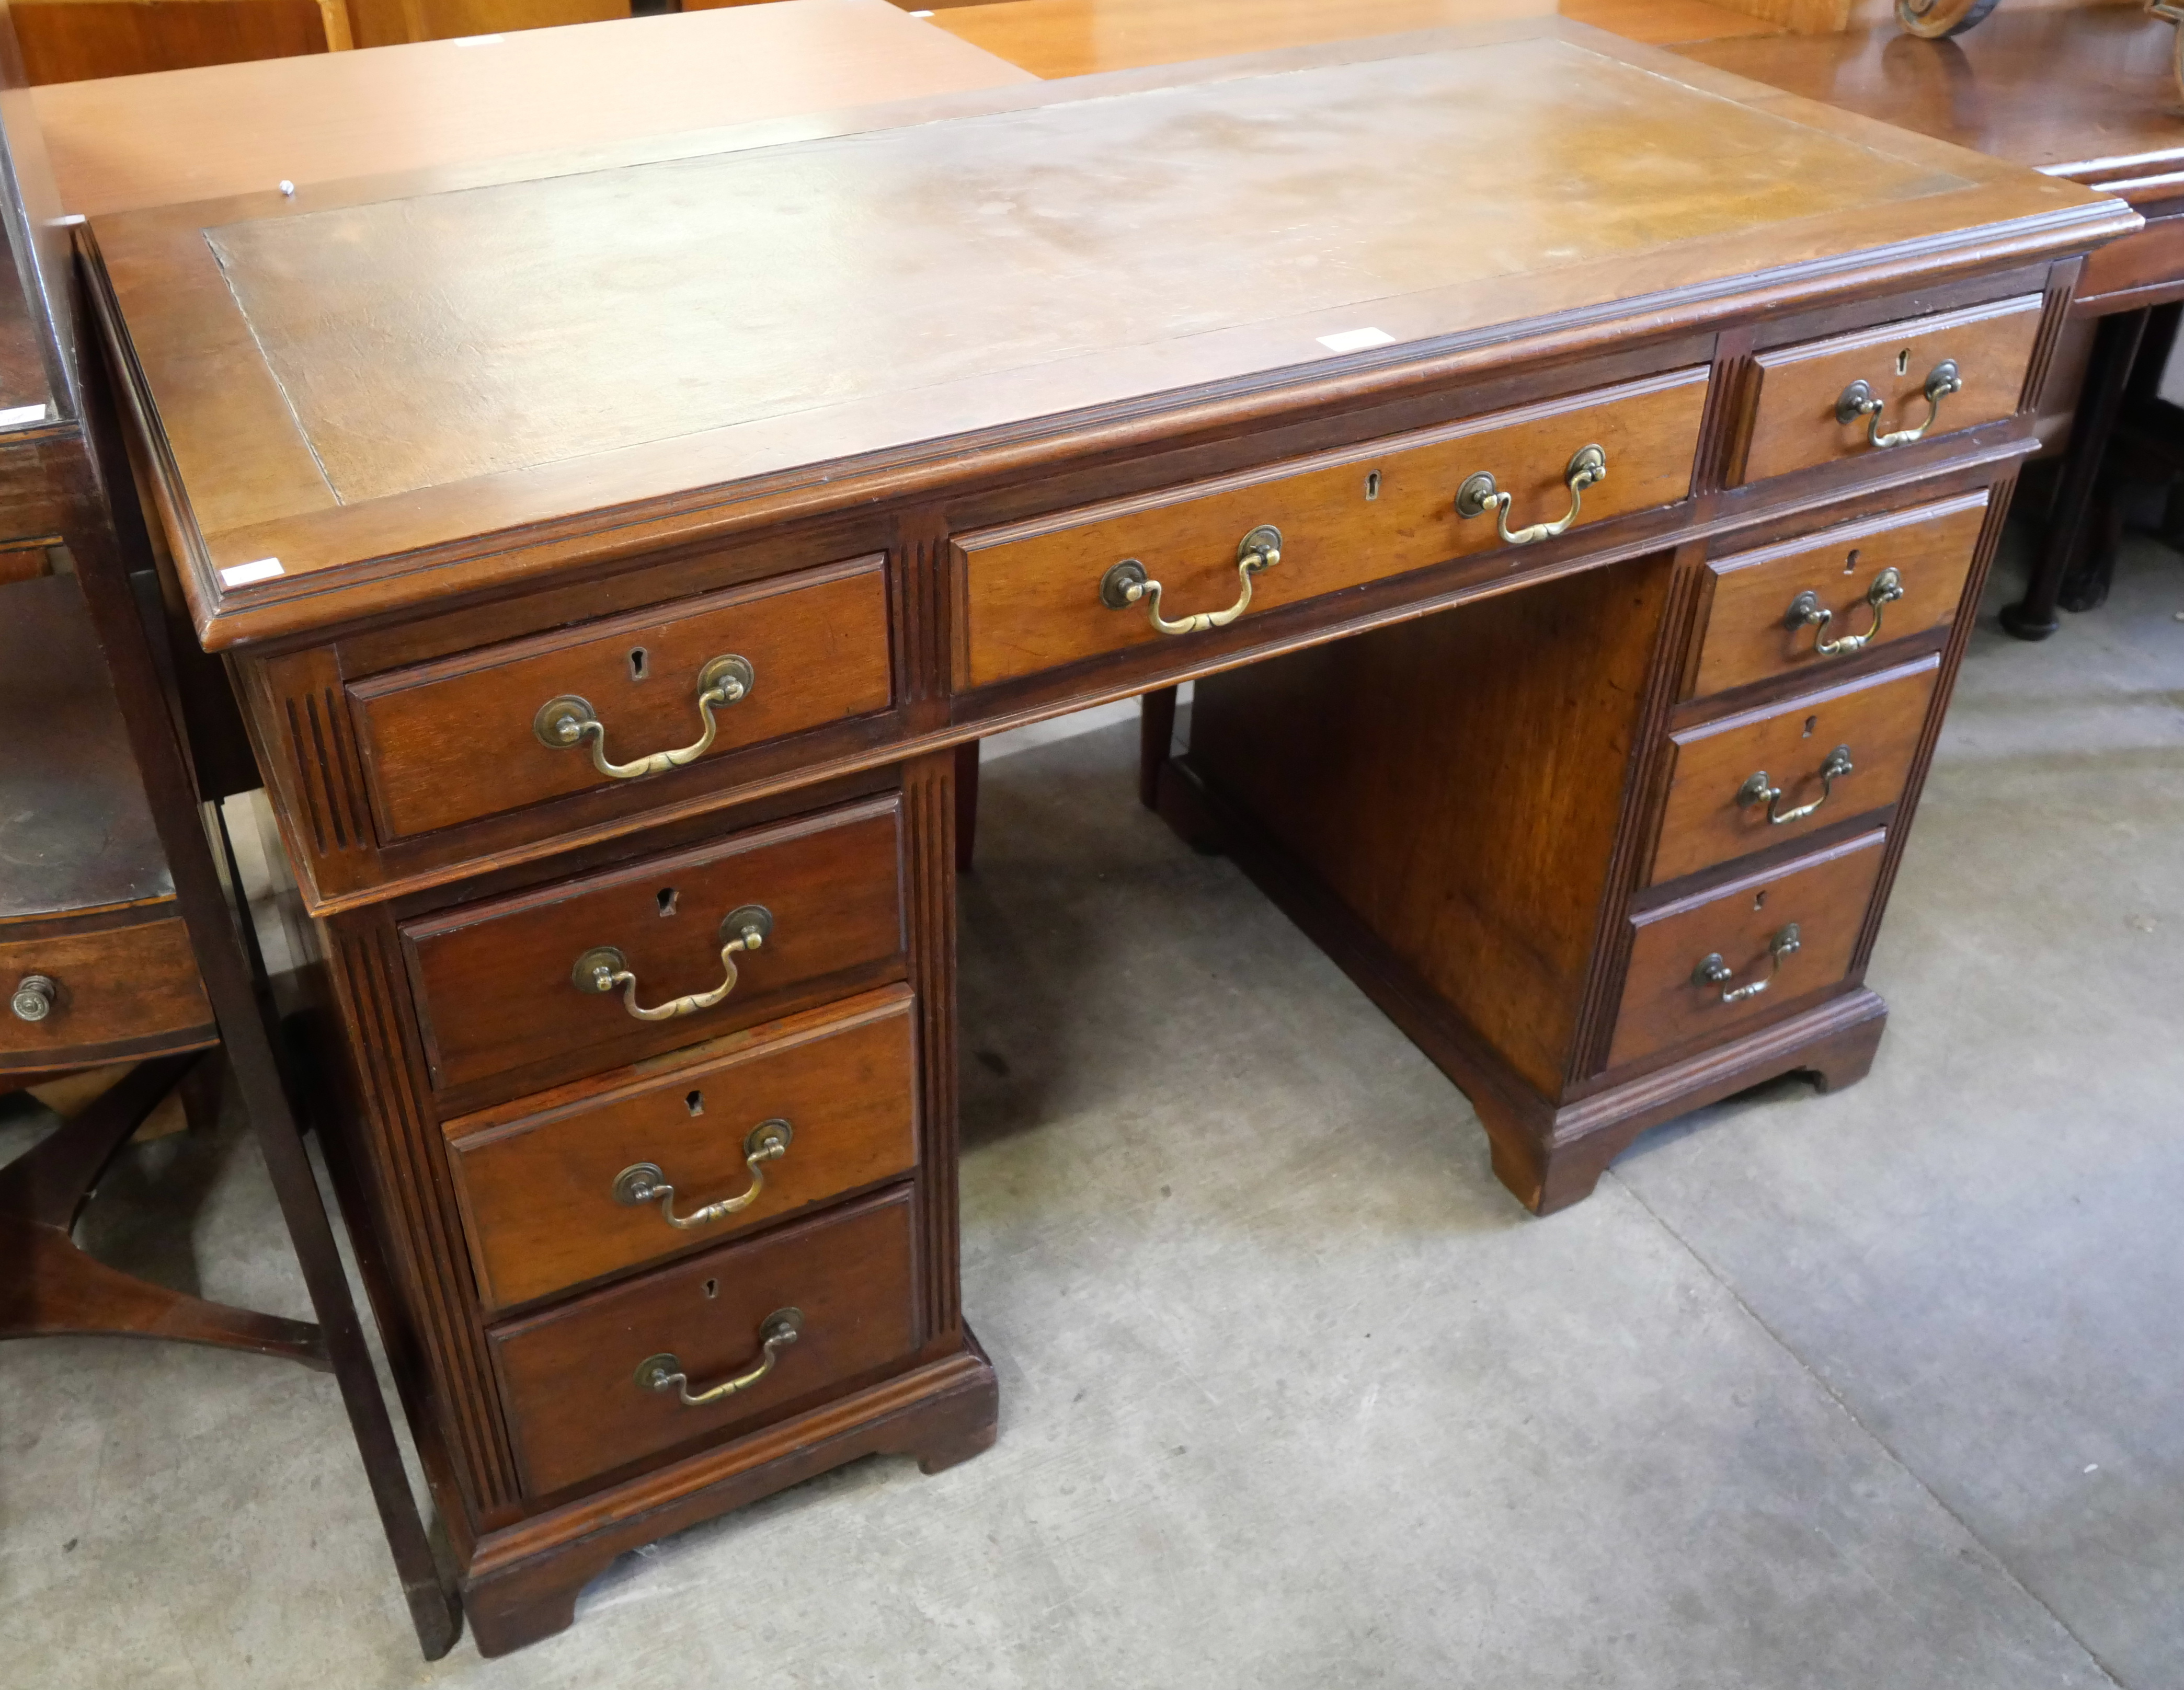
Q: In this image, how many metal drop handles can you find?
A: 10